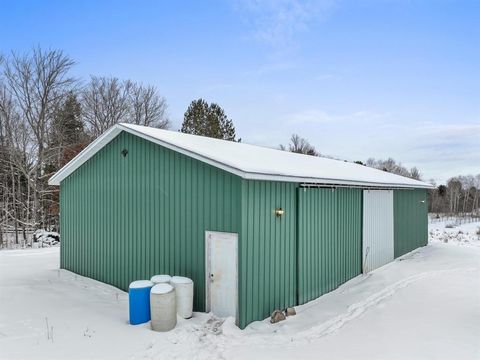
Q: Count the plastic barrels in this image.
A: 4